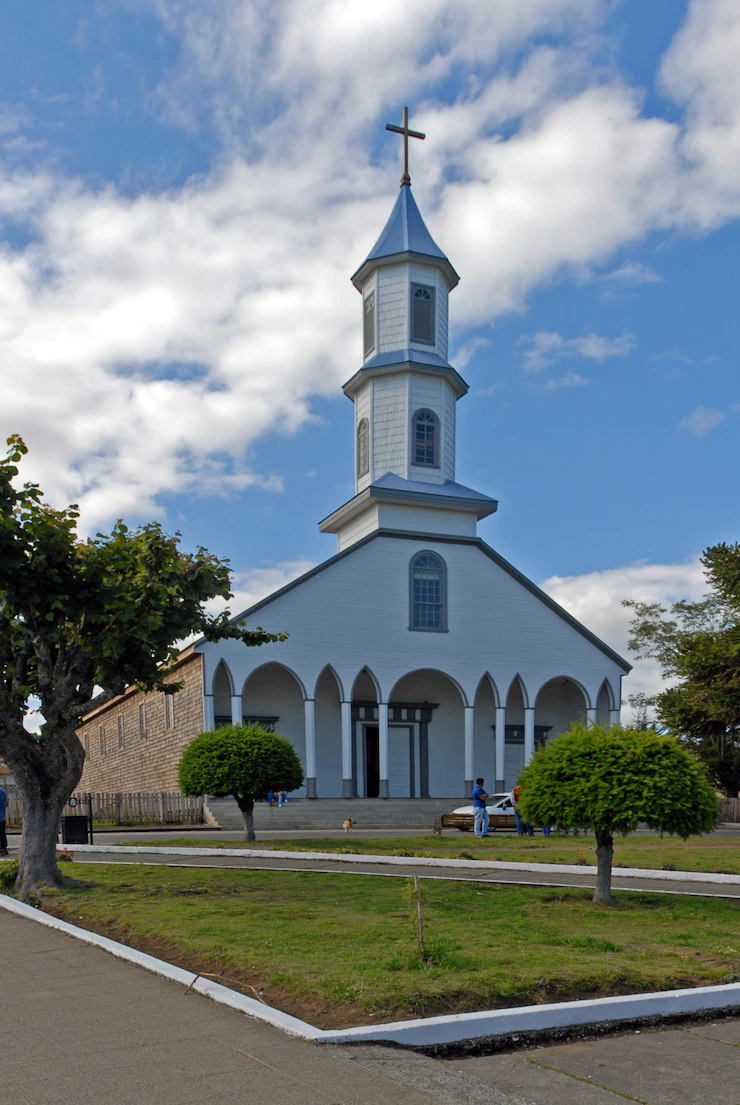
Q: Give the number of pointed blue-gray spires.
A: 1